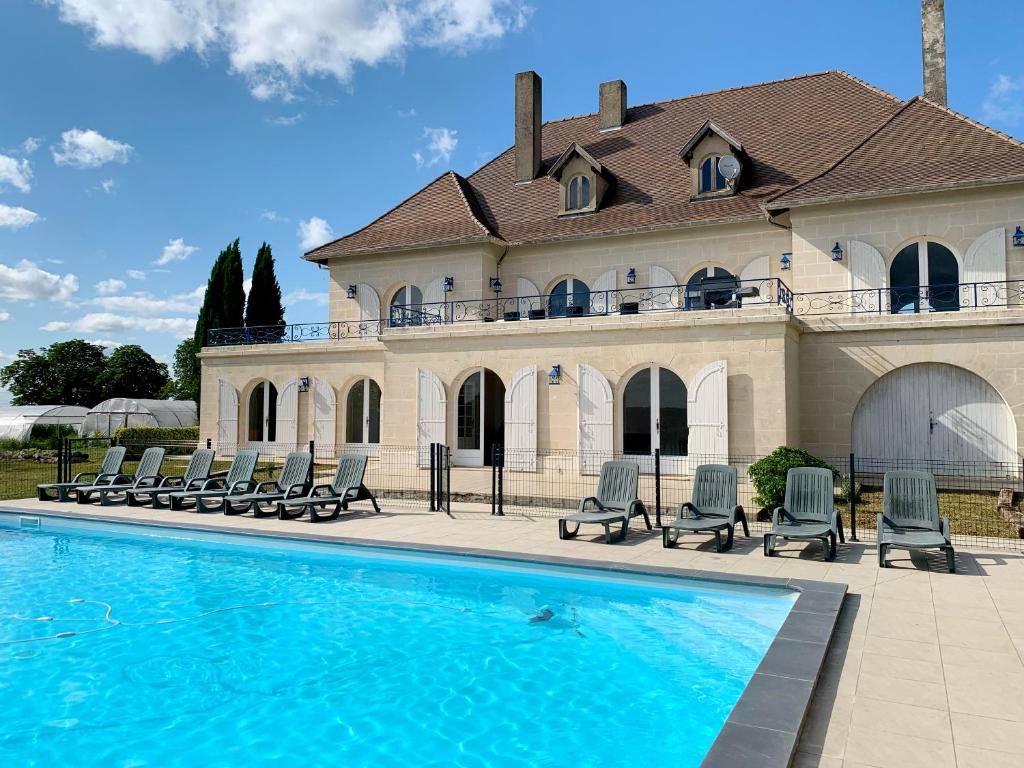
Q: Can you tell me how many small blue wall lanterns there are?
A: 9